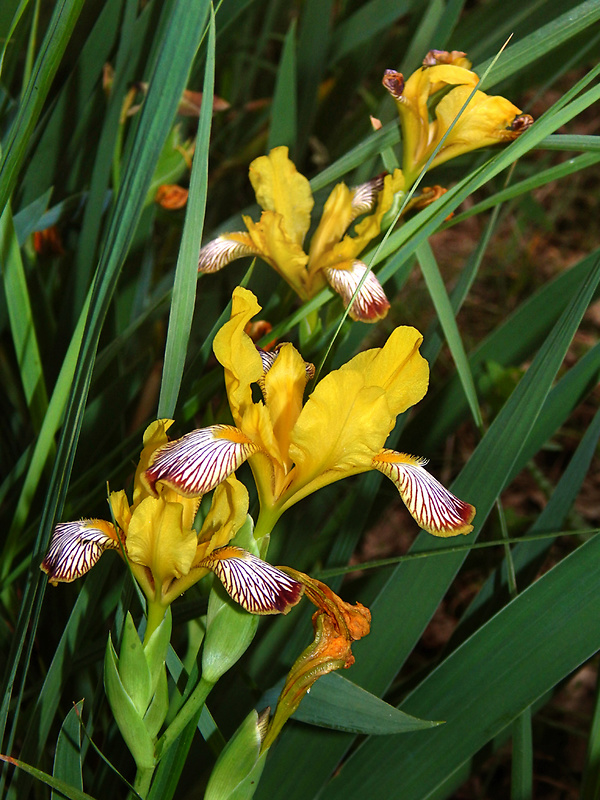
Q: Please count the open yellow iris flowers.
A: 4